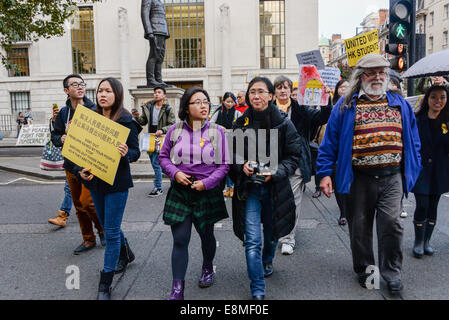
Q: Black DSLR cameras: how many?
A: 1